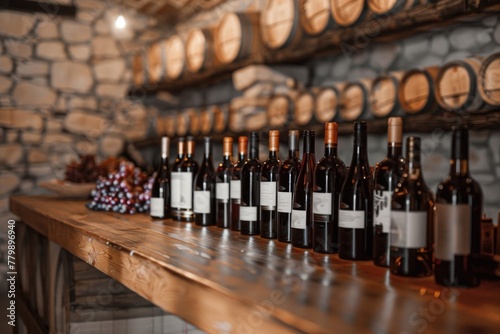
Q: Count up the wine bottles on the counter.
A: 15